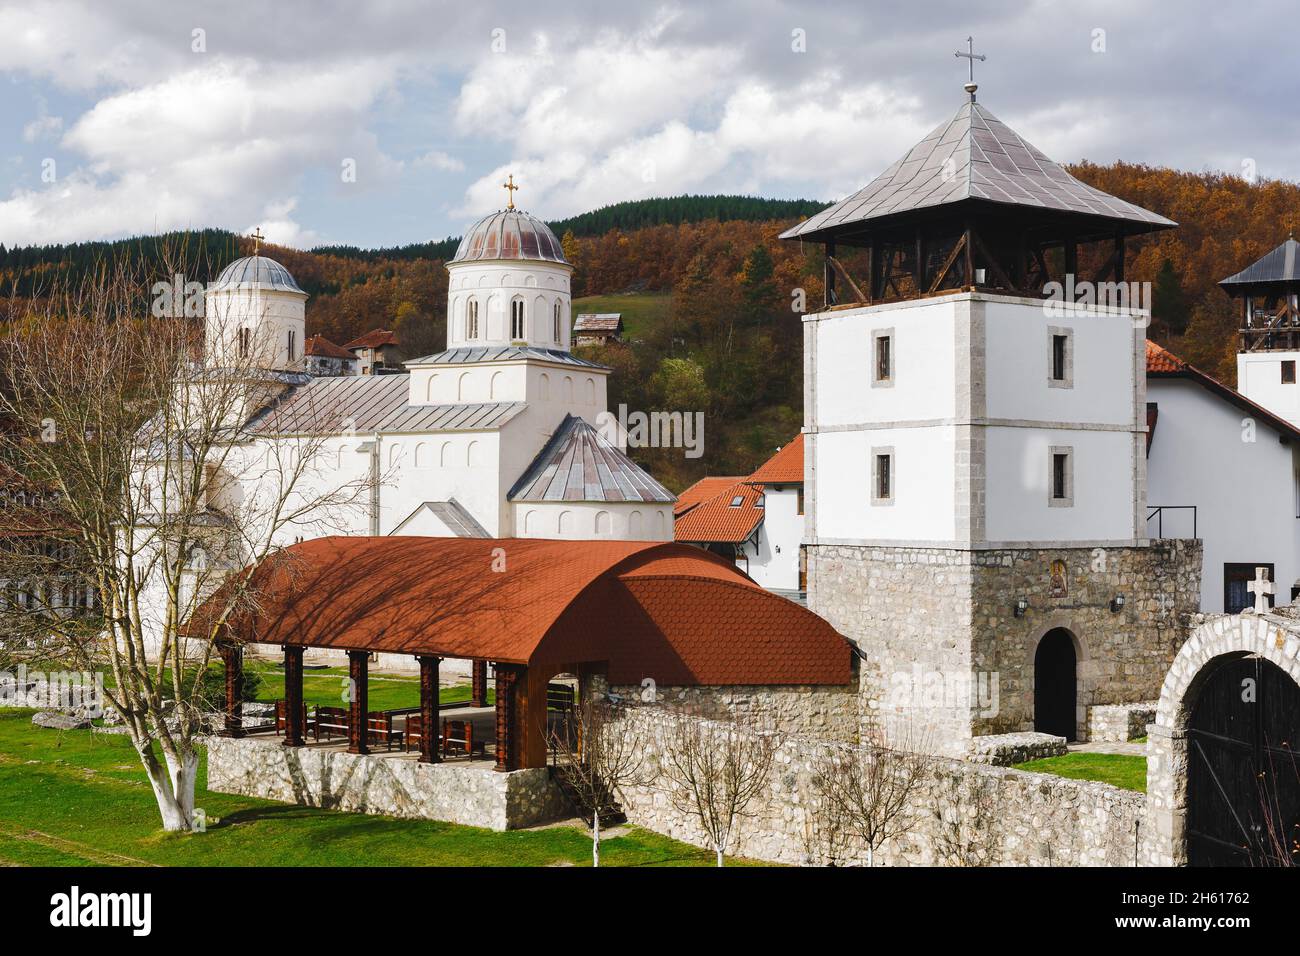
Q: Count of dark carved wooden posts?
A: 6